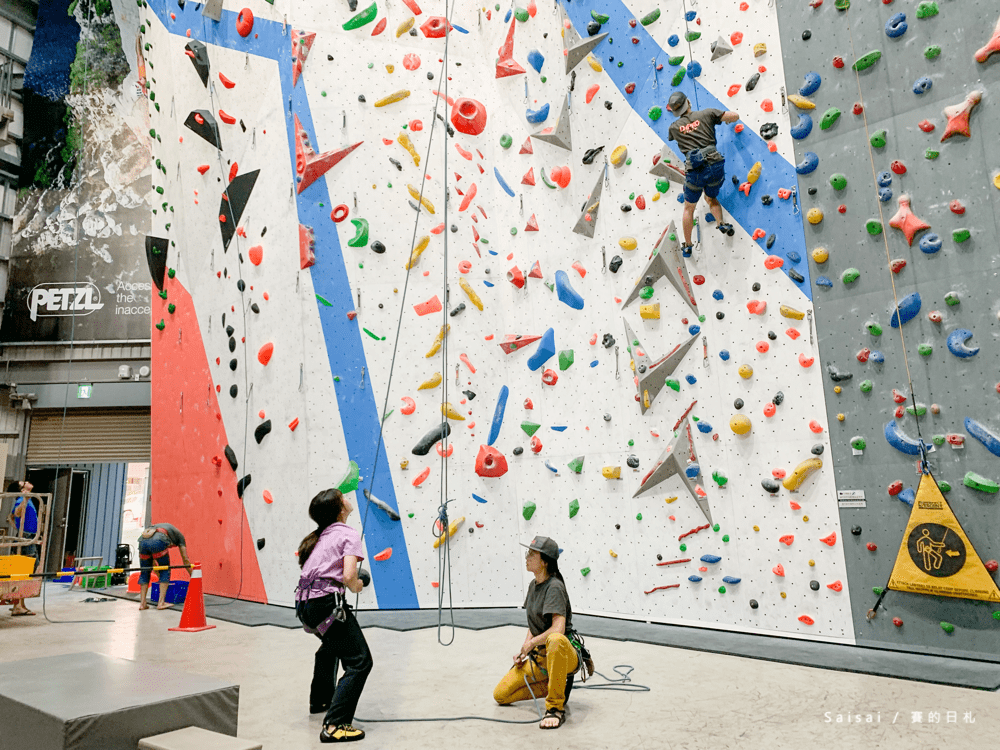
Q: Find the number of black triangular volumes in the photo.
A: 4